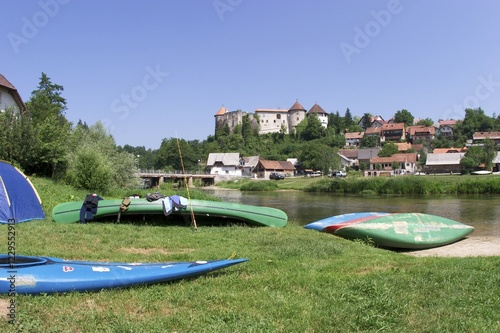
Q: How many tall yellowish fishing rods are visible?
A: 1